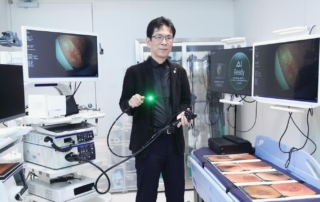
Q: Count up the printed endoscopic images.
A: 8